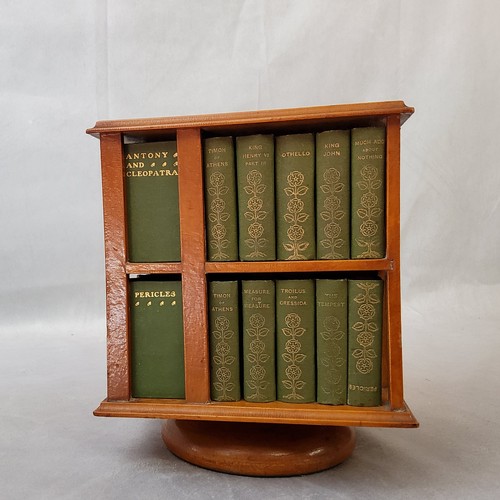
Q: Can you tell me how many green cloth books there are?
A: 12